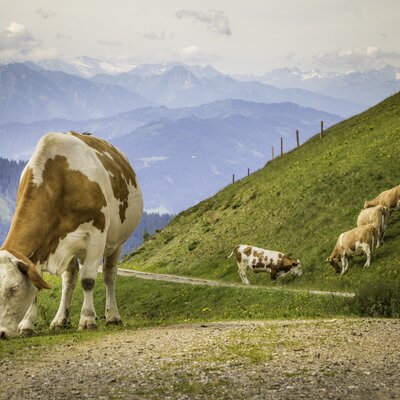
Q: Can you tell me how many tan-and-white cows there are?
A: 5